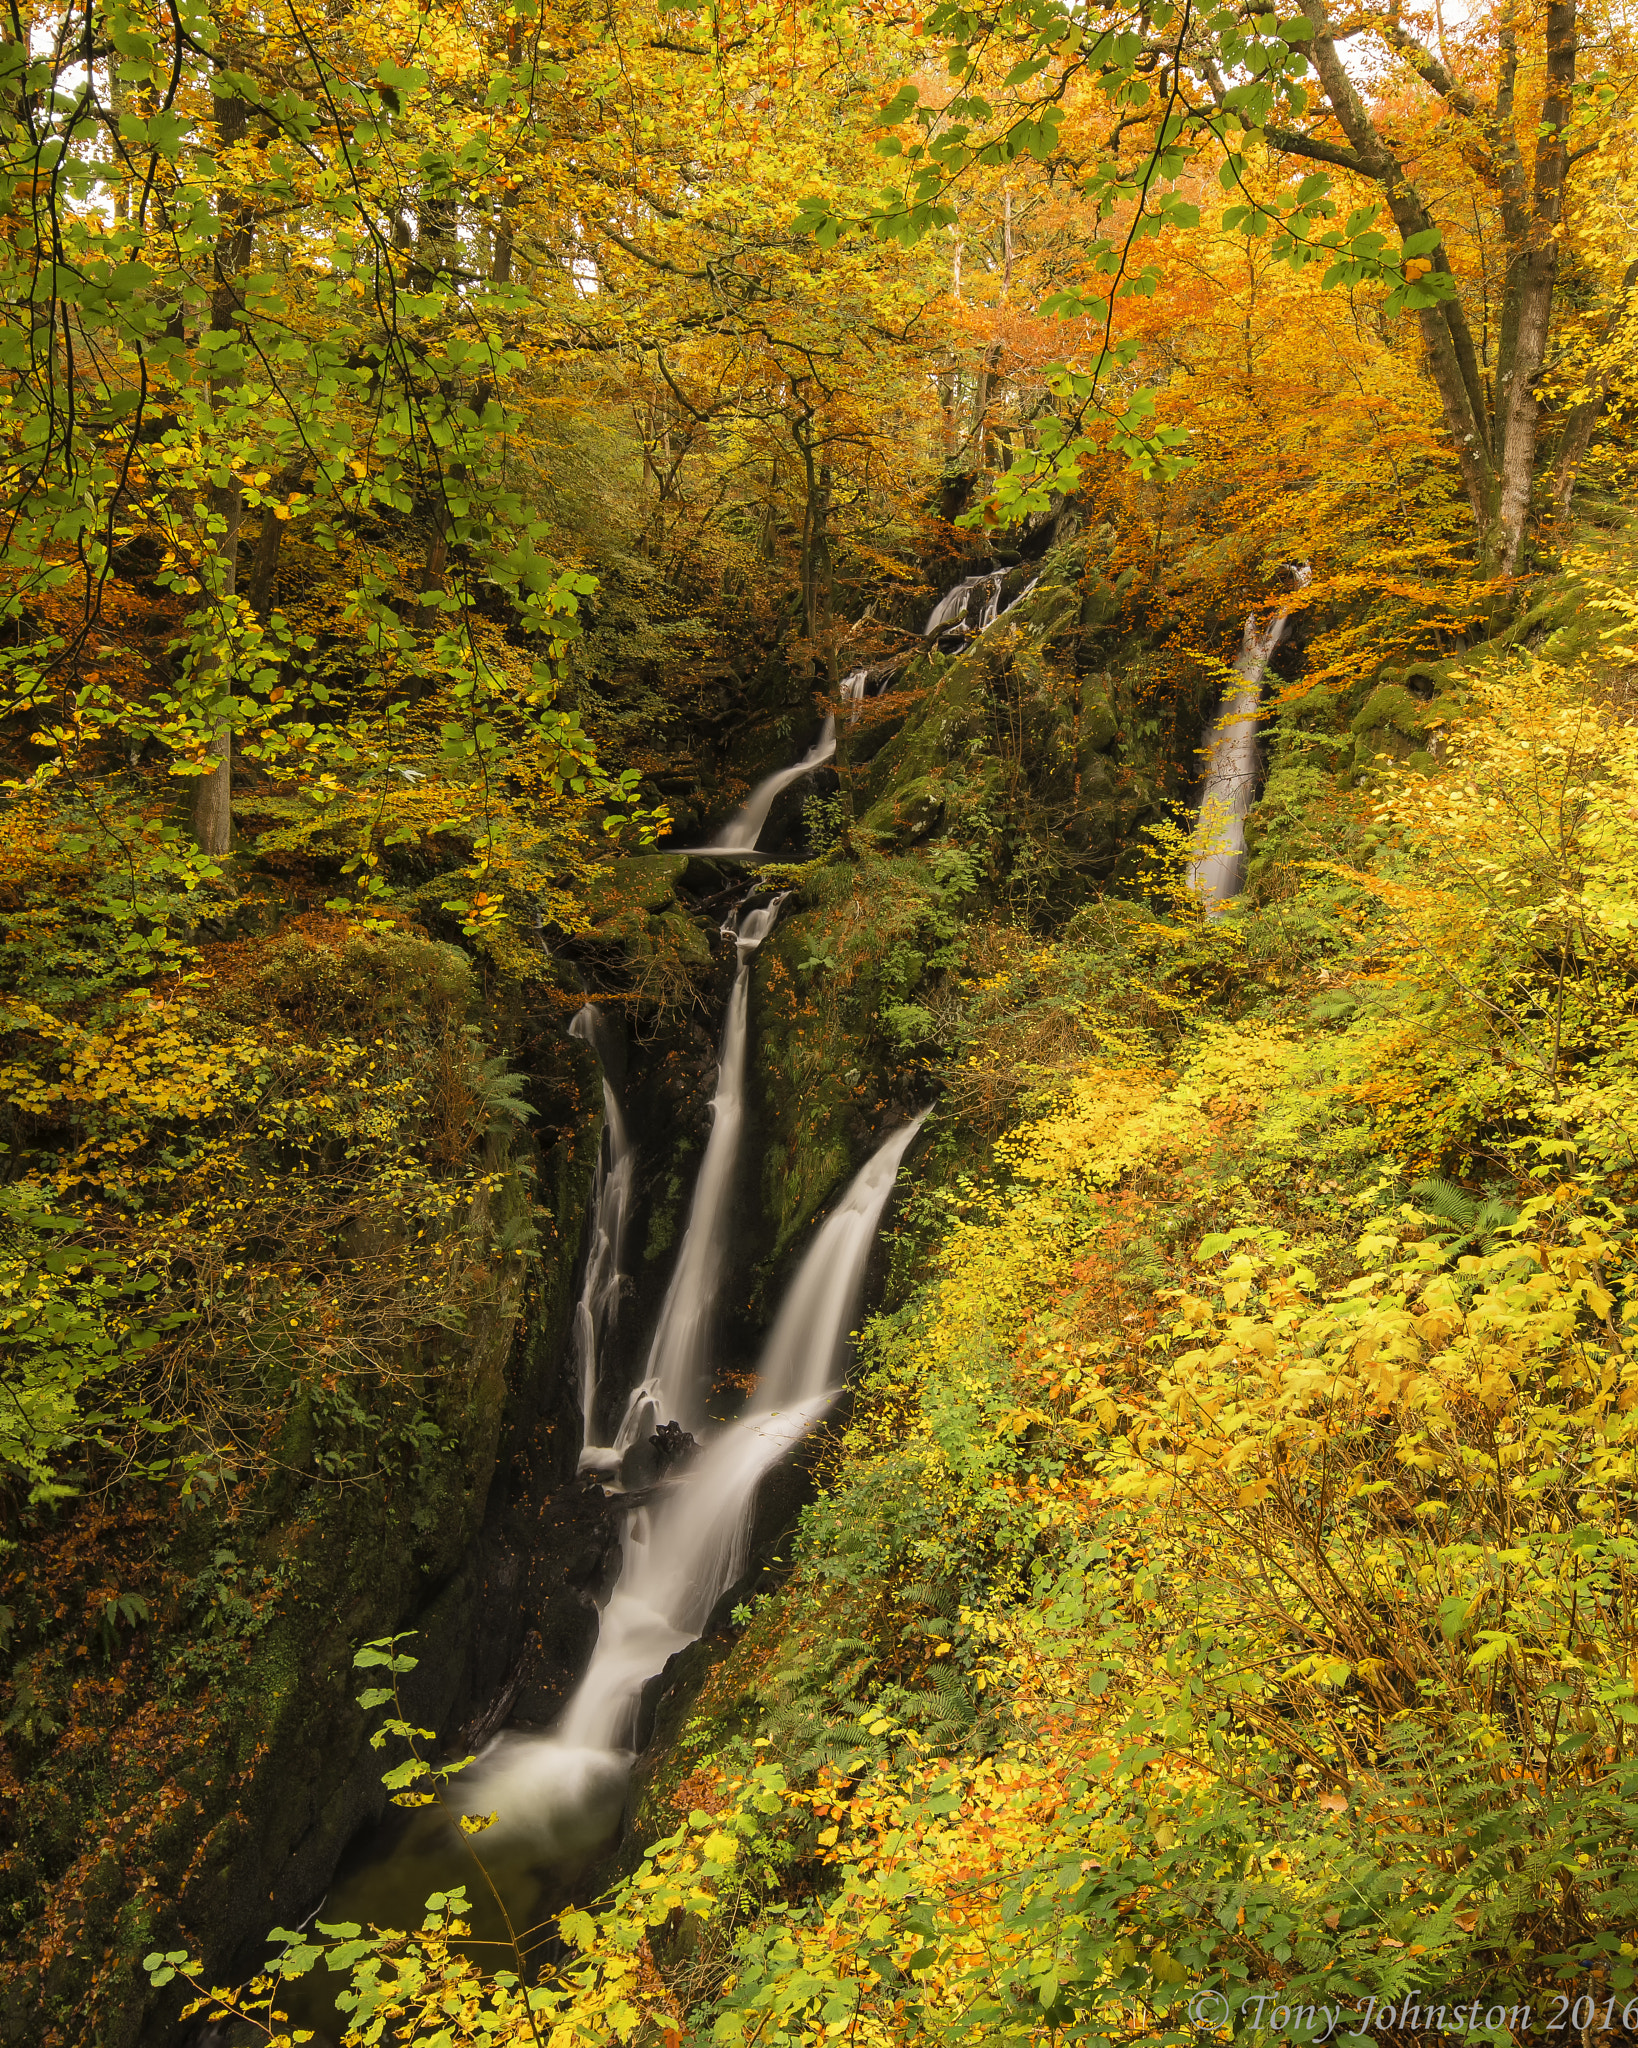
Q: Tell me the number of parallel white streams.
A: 3